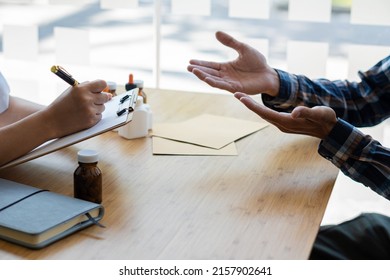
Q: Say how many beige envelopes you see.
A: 2